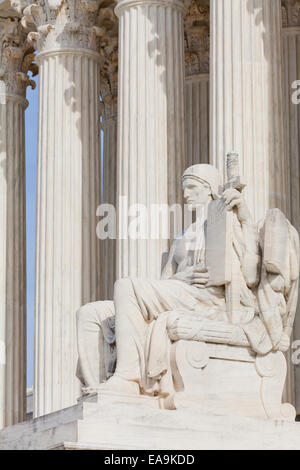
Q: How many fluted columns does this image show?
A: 7